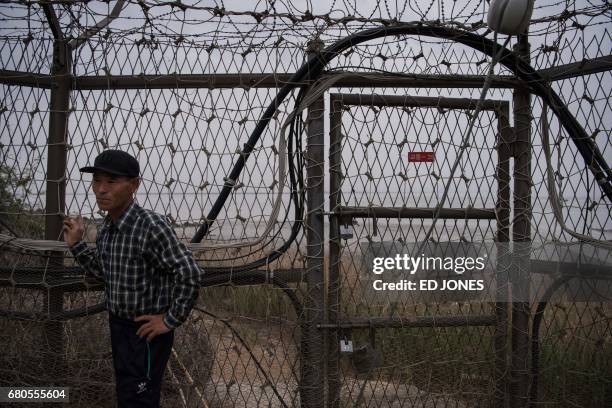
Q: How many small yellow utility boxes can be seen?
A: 0